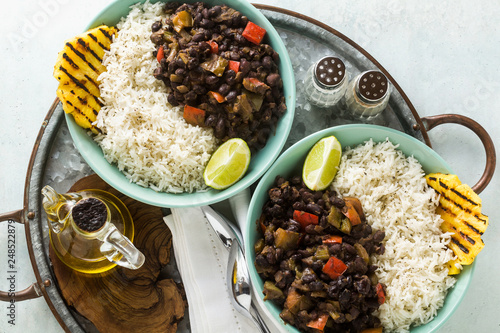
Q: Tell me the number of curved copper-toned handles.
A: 2